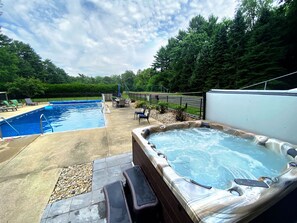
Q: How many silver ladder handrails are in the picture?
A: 2